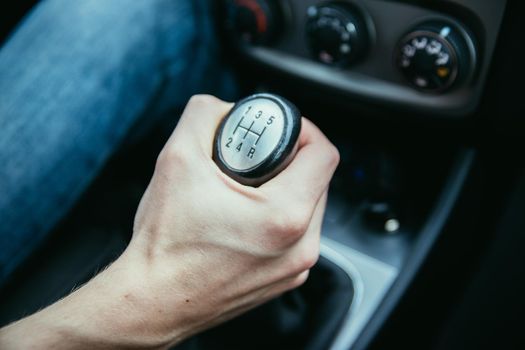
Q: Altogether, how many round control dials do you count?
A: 3